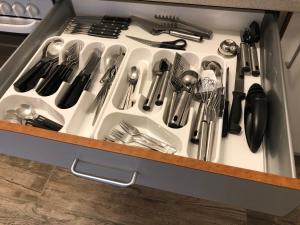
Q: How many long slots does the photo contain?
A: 2